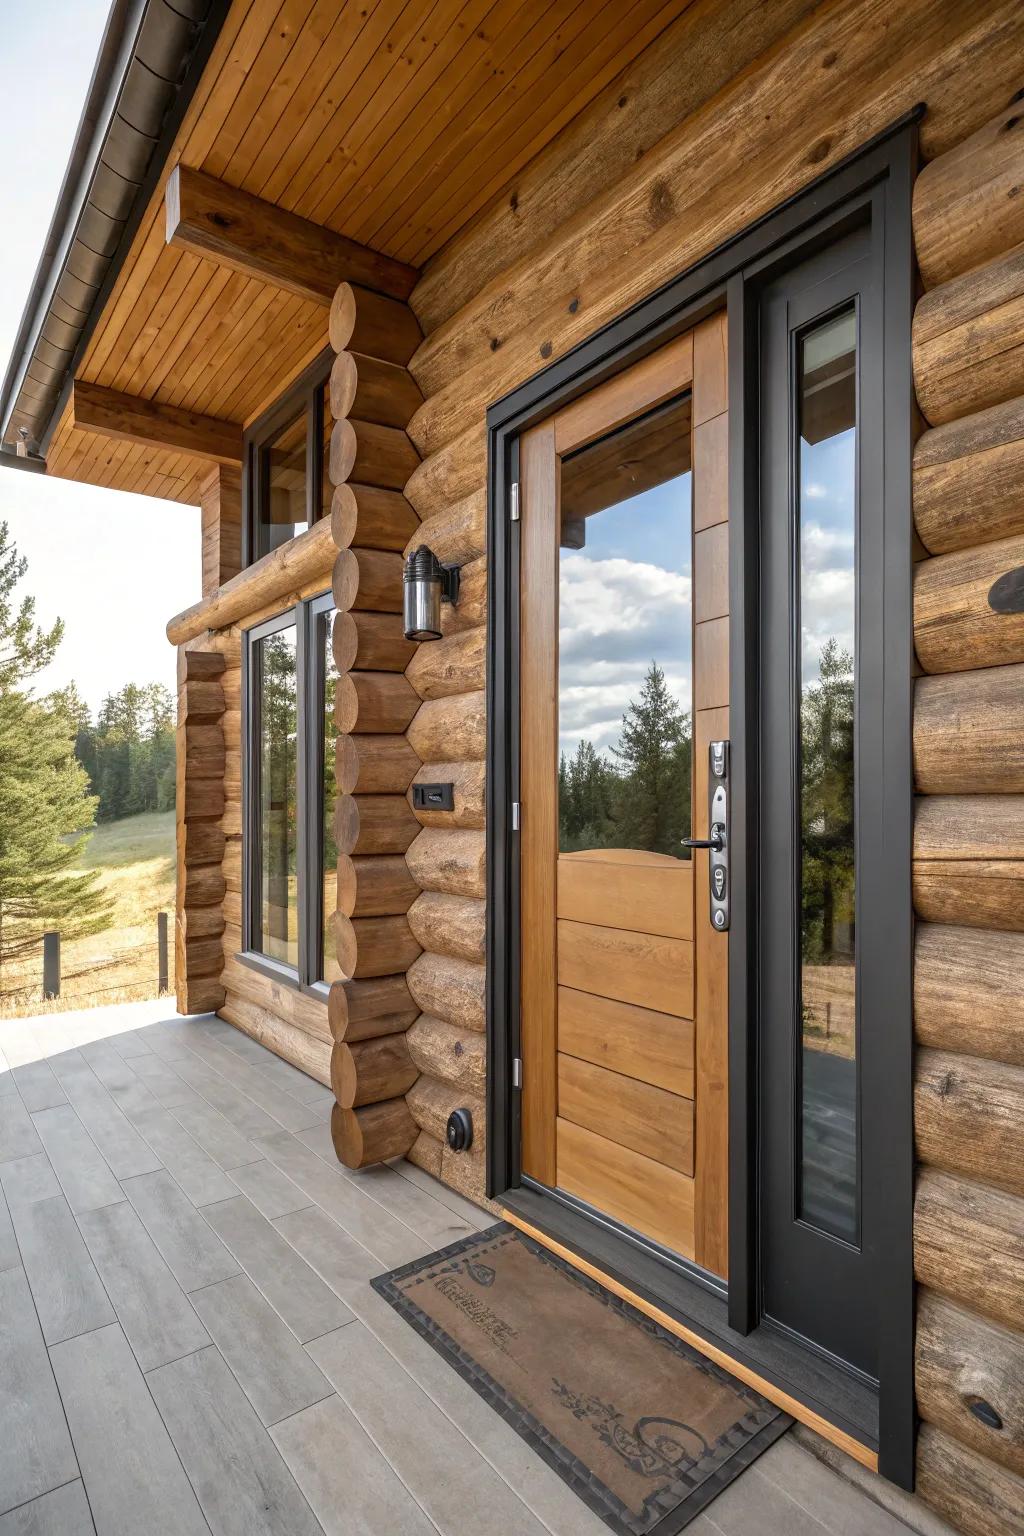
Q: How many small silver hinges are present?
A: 3